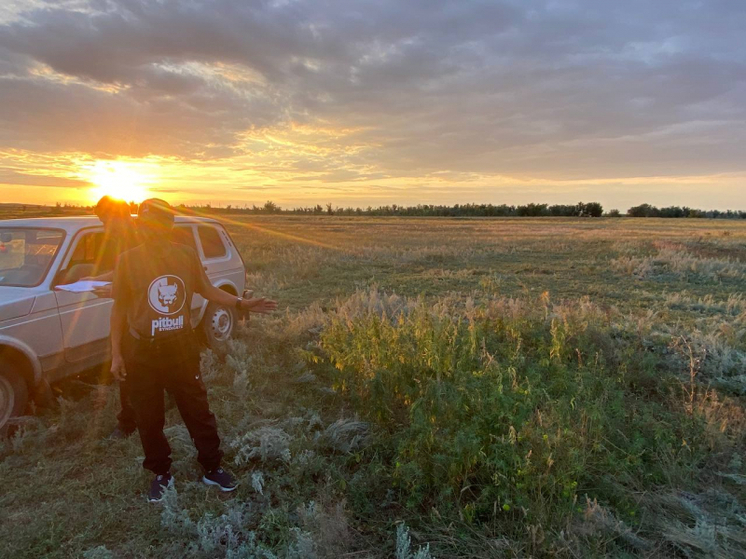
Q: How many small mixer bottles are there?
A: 0